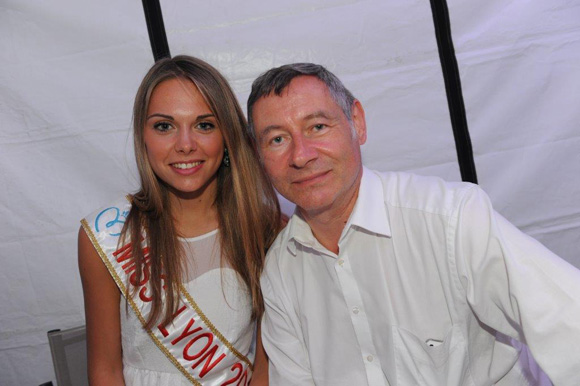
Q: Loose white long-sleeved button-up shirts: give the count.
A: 1